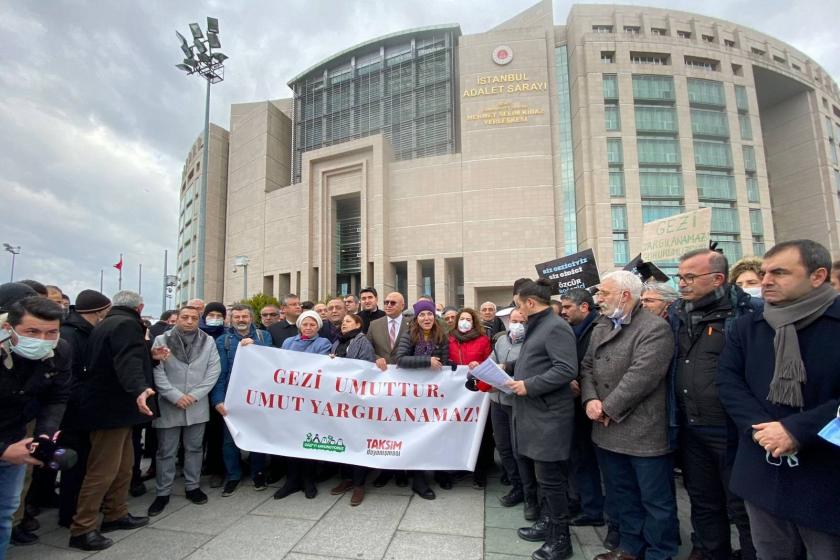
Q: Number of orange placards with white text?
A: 0